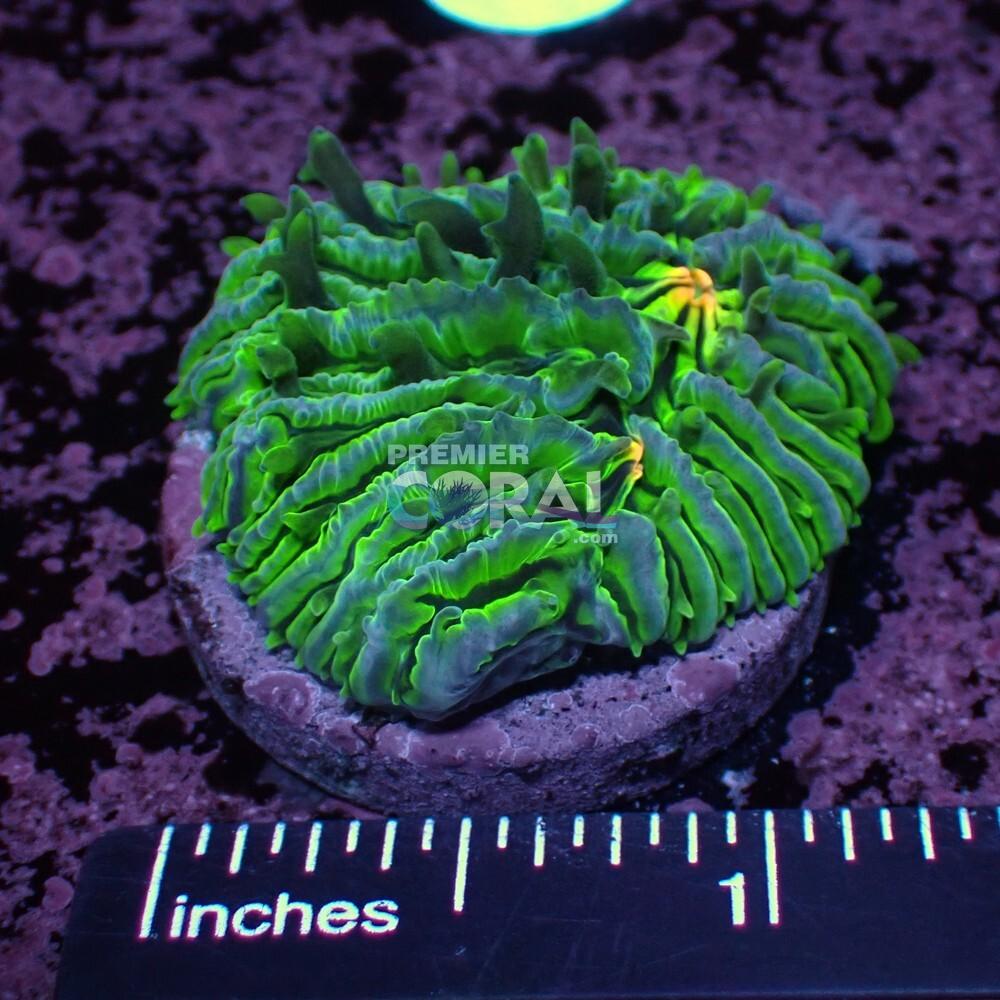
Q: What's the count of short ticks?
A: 11